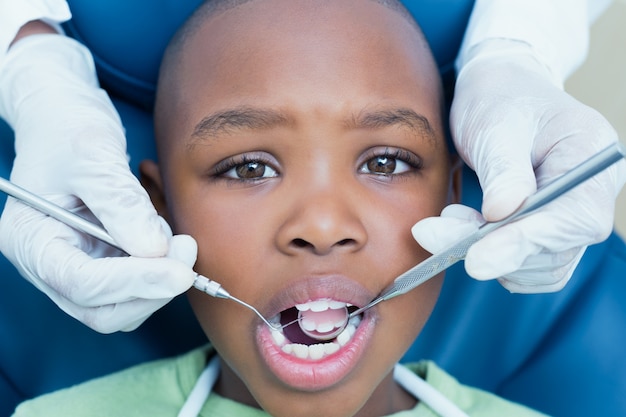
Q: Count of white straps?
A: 2